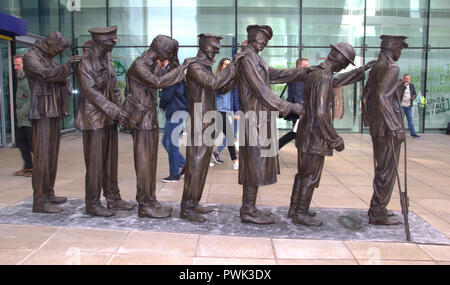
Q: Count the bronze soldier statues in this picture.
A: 7